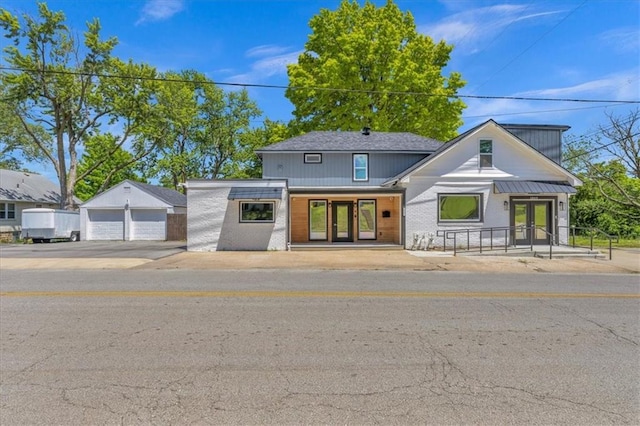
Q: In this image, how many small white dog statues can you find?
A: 3